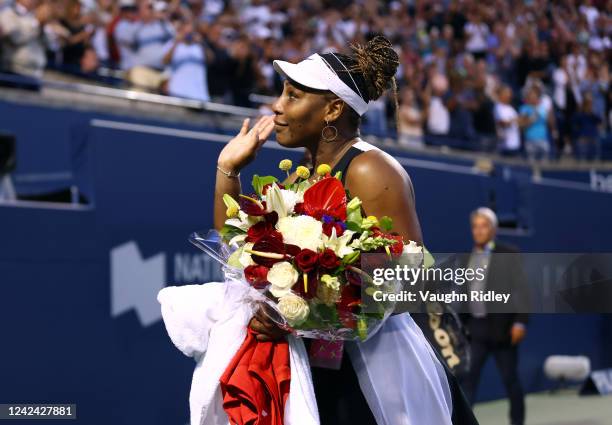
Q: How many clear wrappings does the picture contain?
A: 1